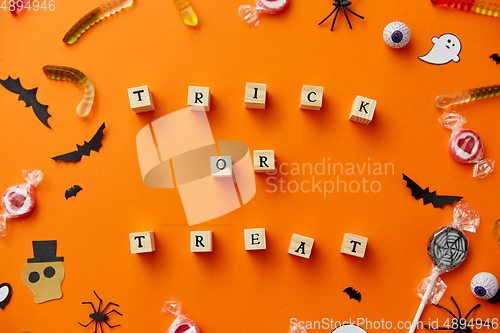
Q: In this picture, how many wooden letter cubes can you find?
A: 12